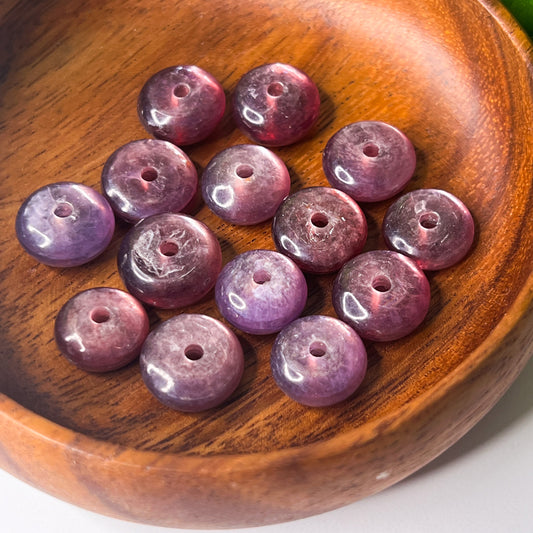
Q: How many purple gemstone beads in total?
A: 14